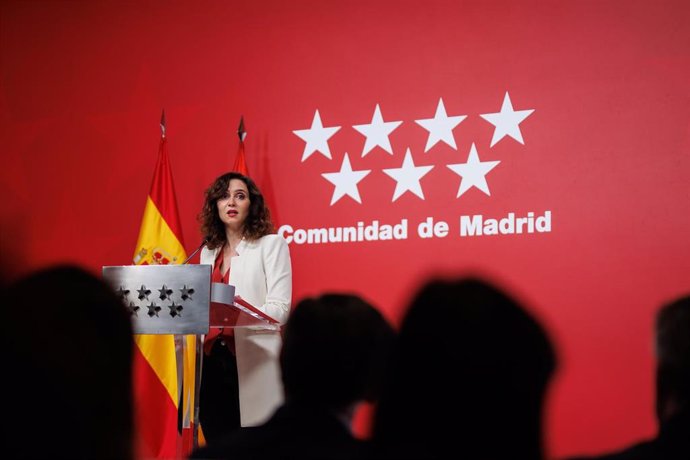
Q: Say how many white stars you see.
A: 7